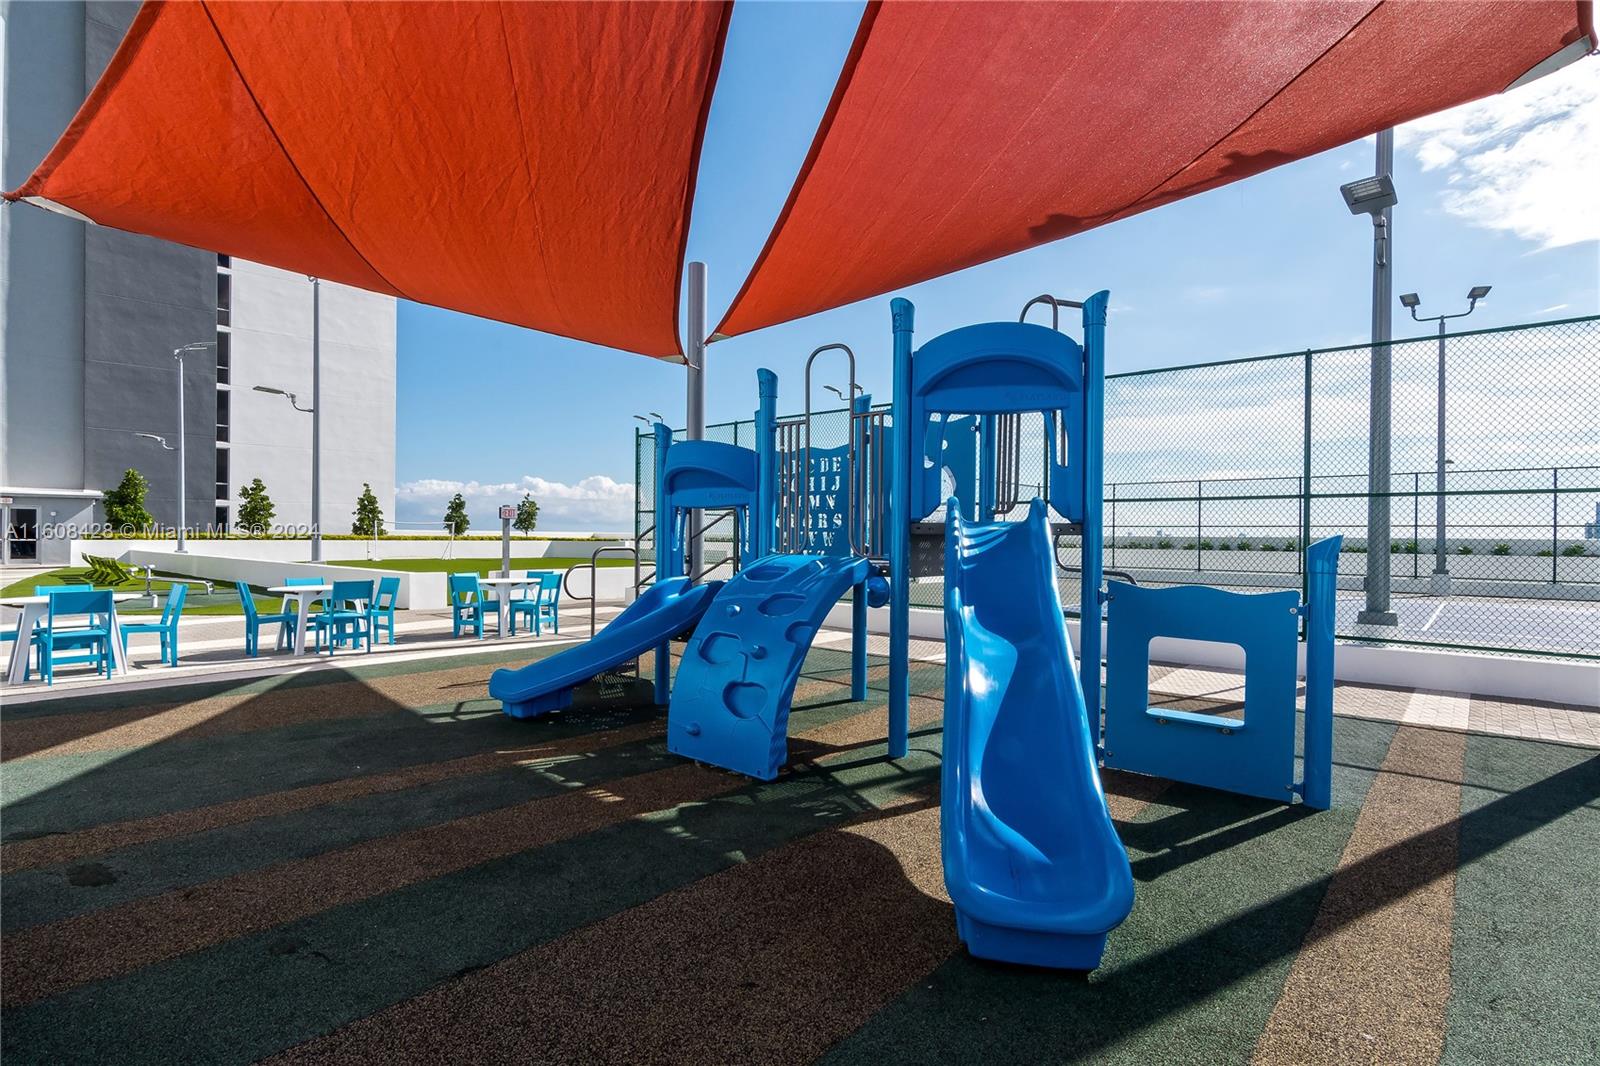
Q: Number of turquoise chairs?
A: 12